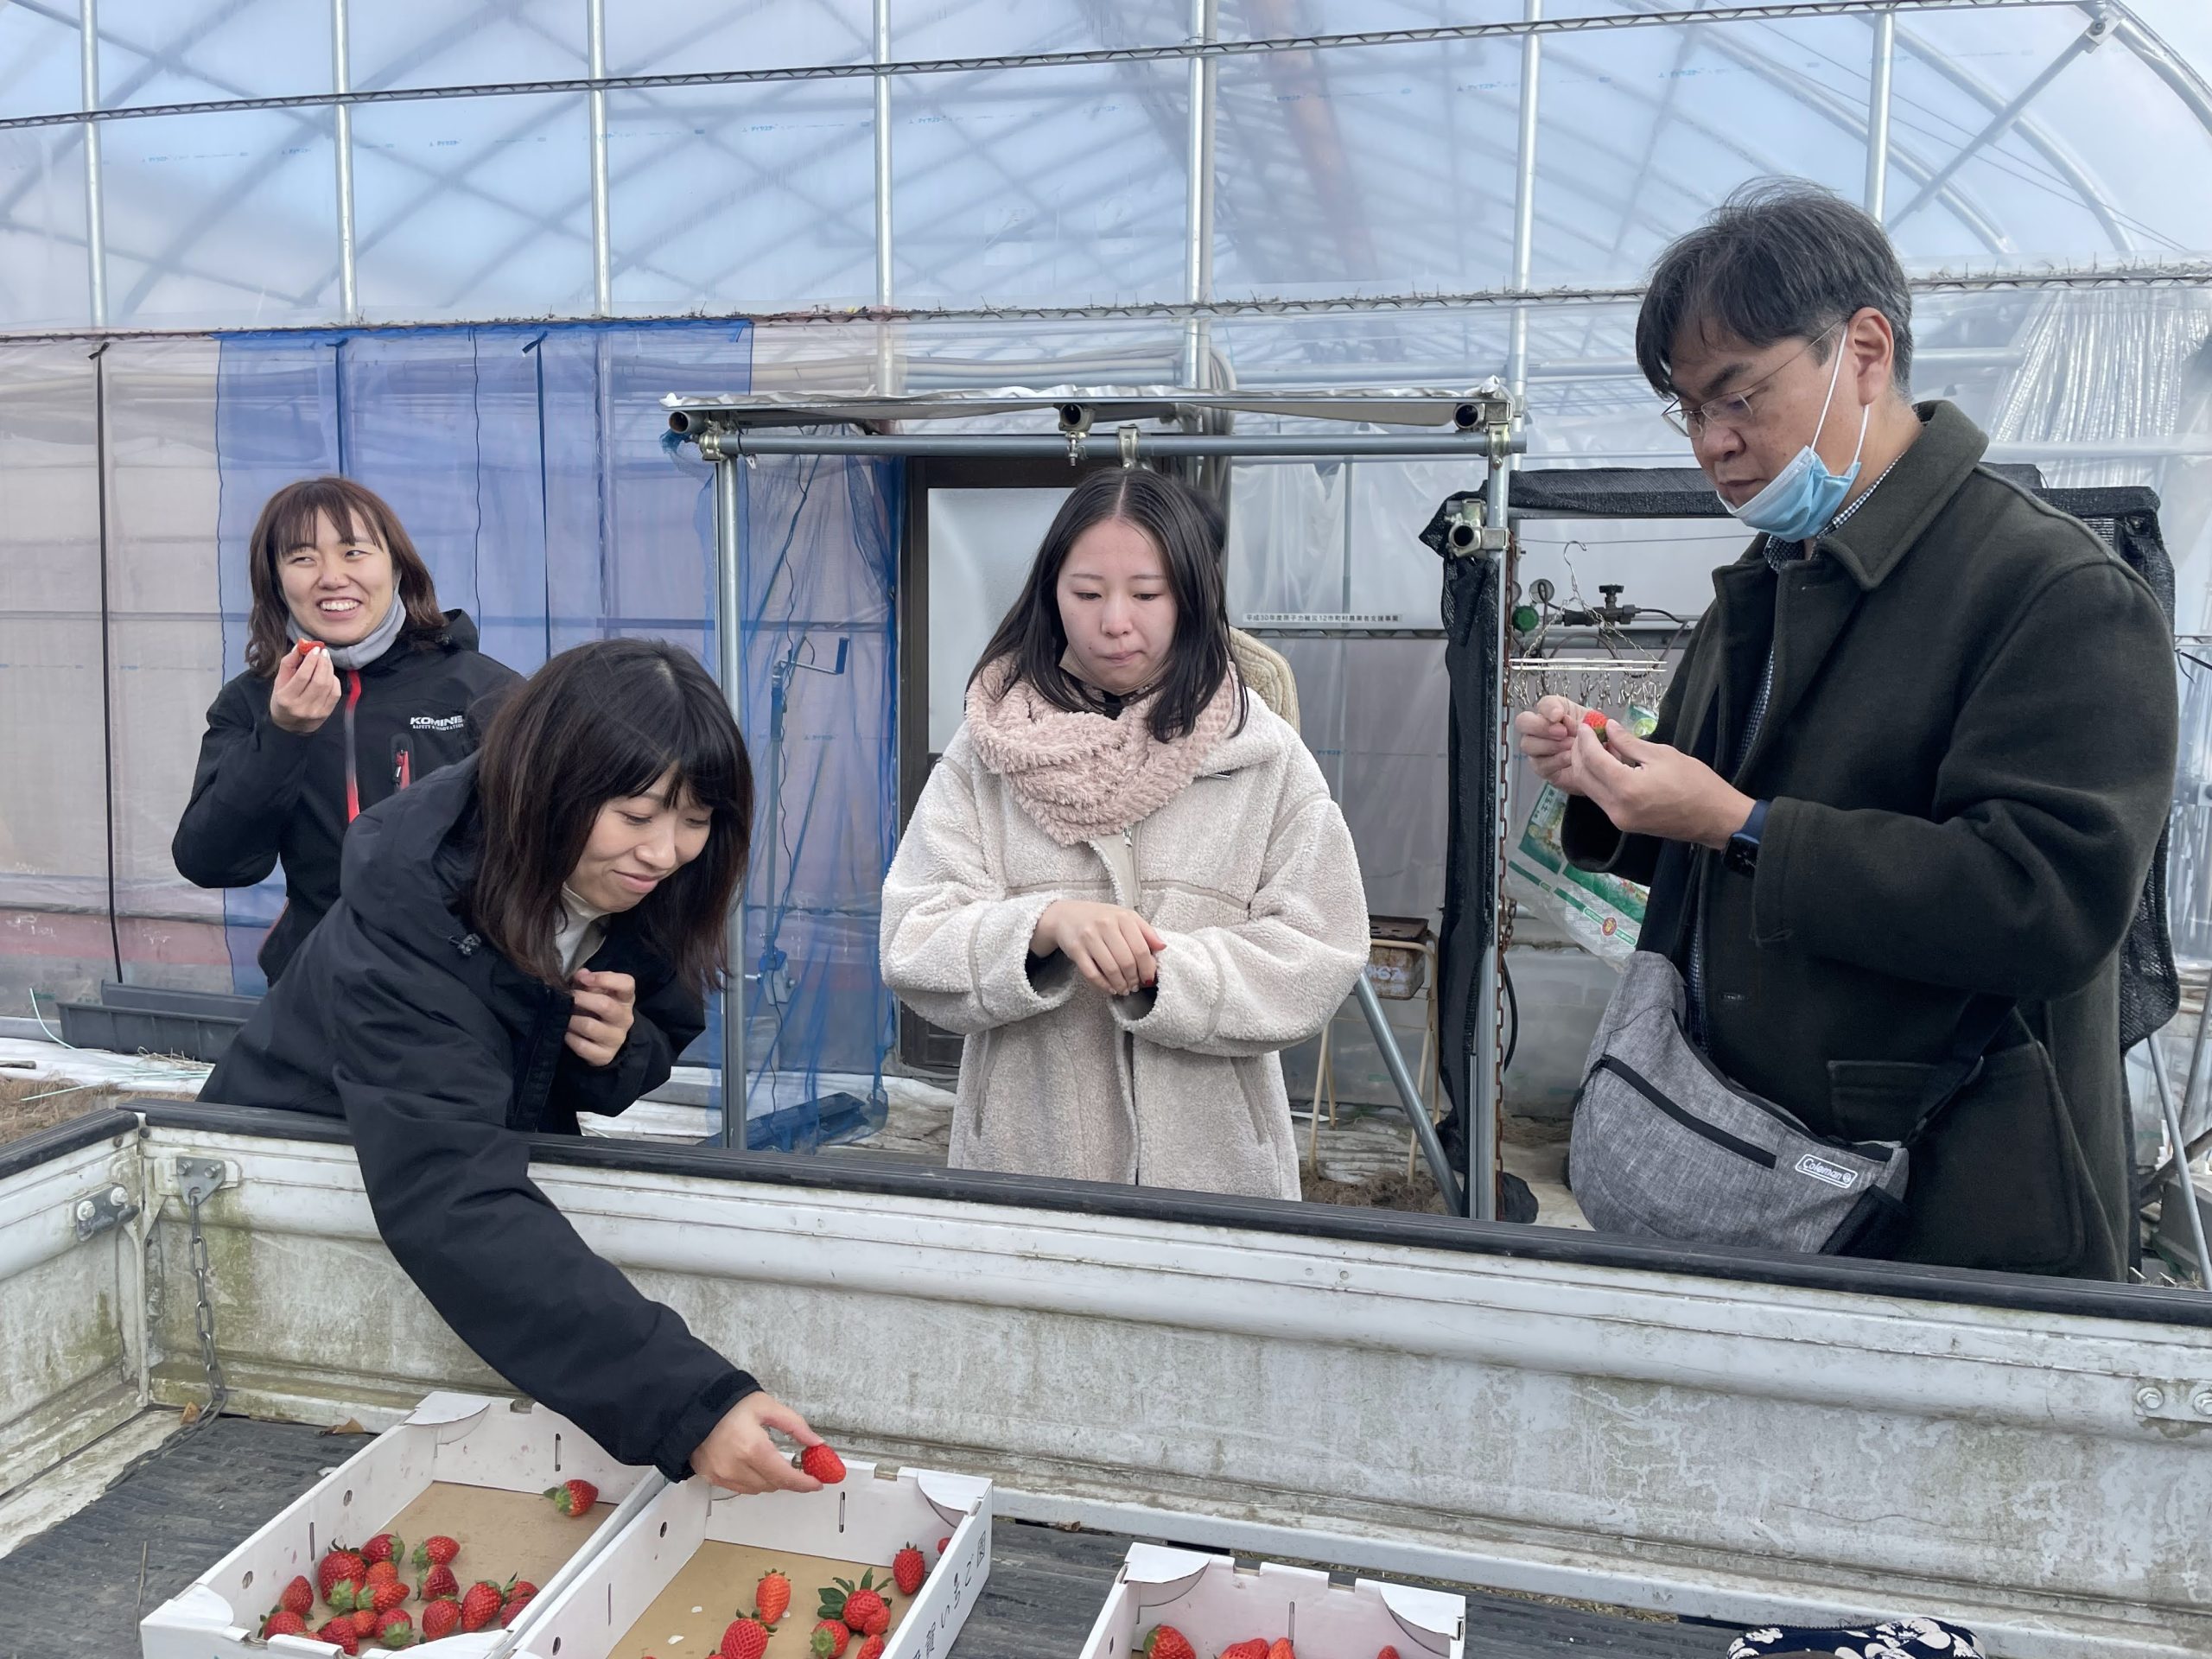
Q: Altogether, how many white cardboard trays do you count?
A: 3